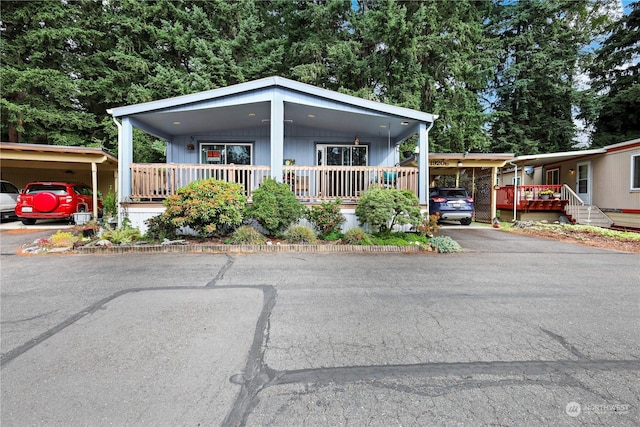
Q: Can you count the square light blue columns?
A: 3